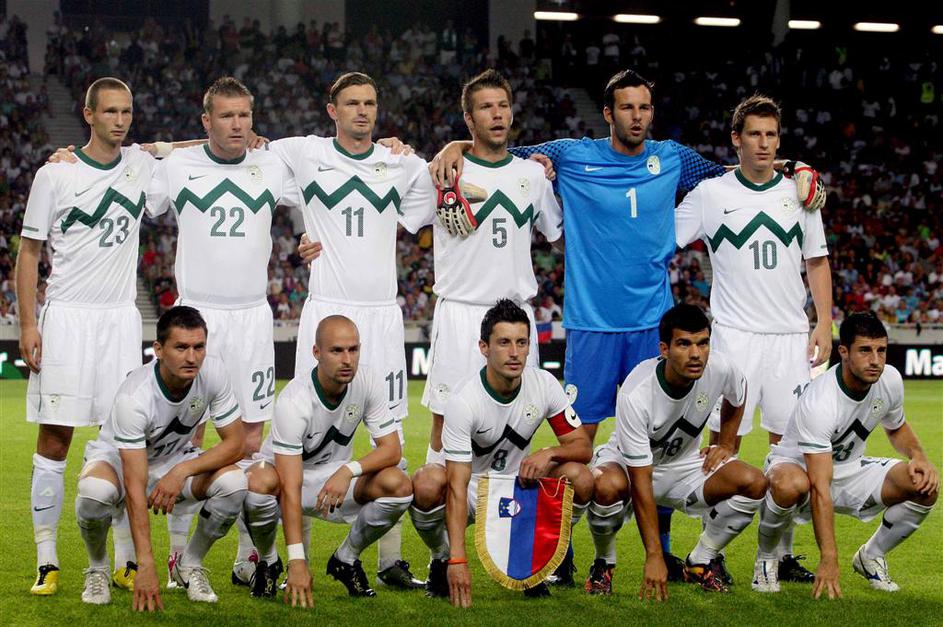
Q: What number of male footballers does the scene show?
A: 11